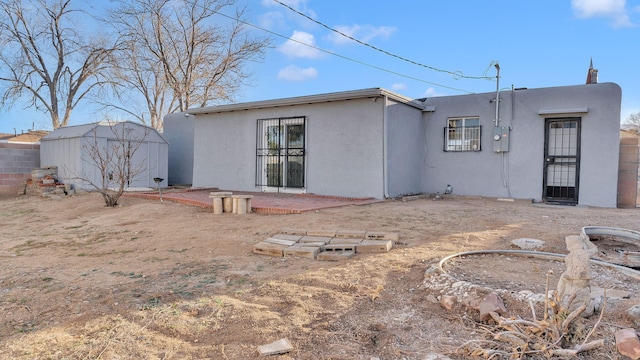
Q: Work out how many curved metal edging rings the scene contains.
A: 2